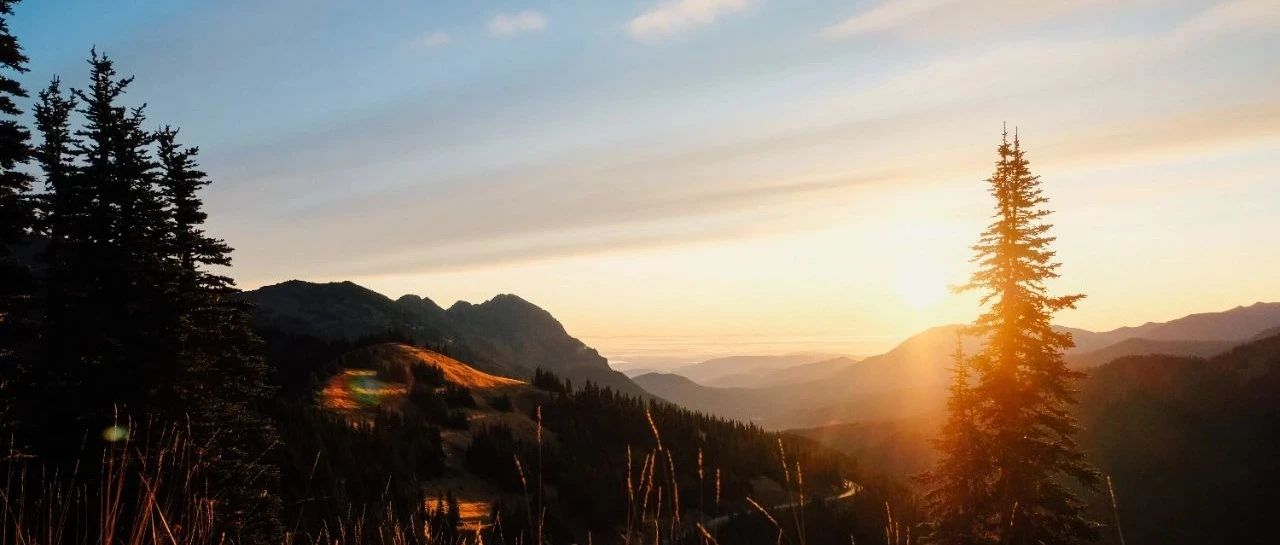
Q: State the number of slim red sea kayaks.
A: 0